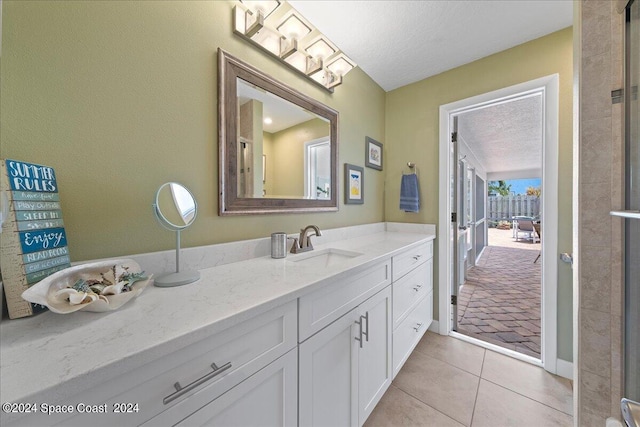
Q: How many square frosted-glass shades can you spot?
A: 4